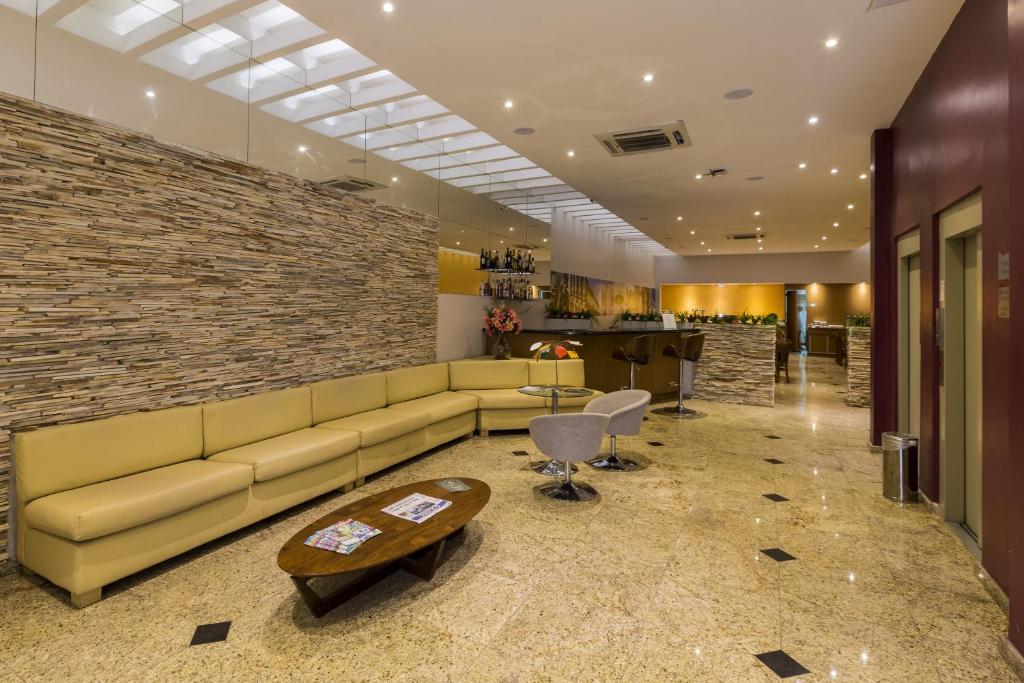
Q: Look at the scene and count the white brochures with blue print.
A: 1